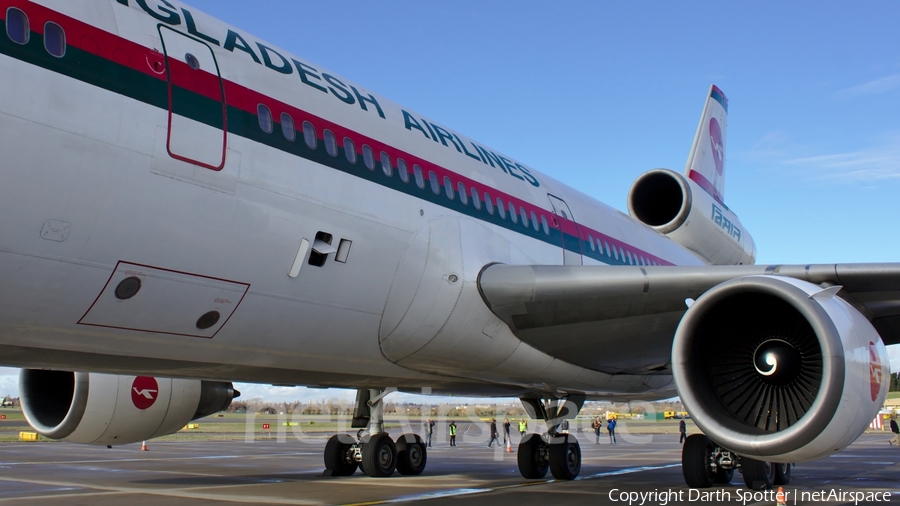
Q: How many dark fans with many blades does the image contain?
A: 1